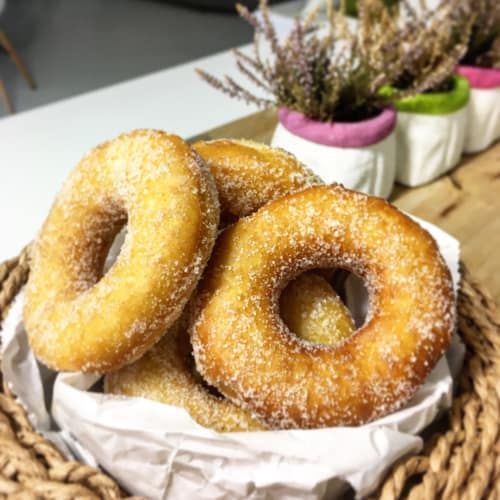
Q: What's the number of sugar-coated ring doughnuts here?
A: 4